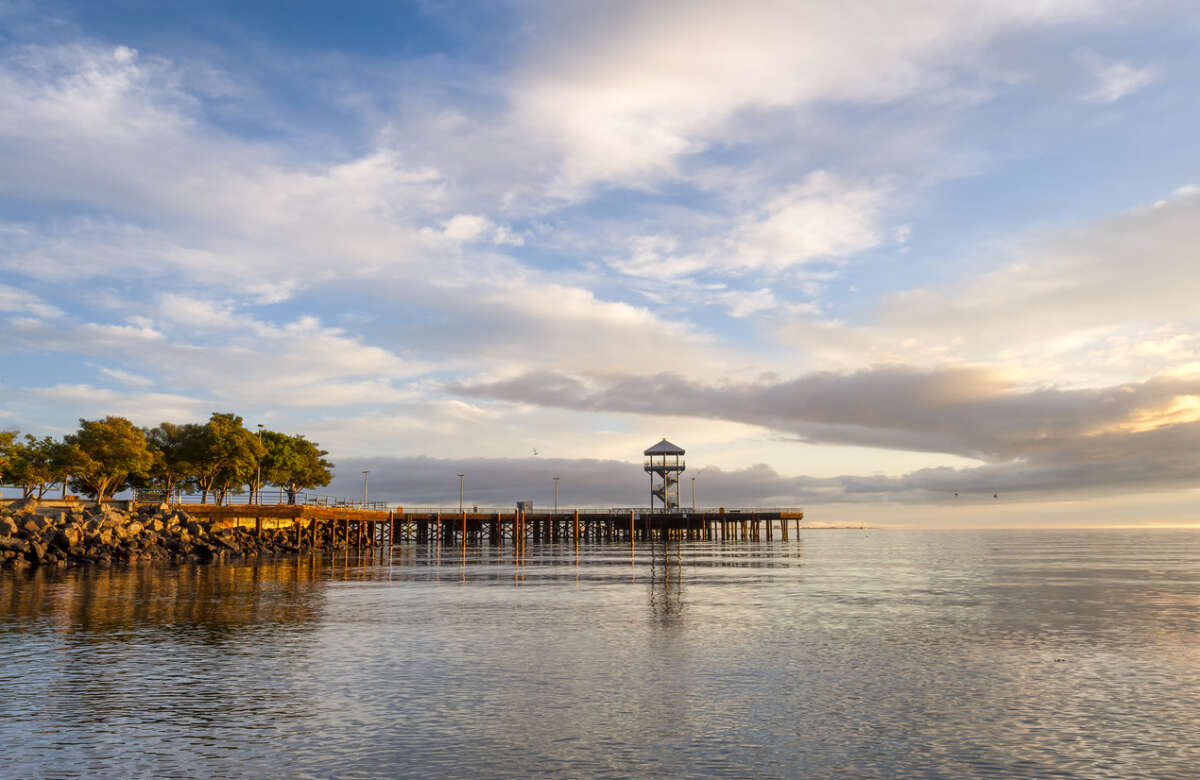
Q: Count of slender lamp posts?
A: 5